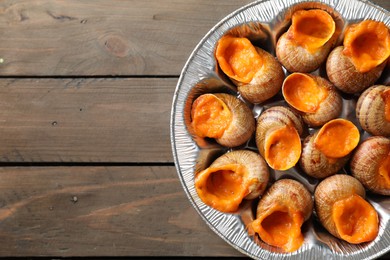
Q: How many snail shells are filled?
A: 12